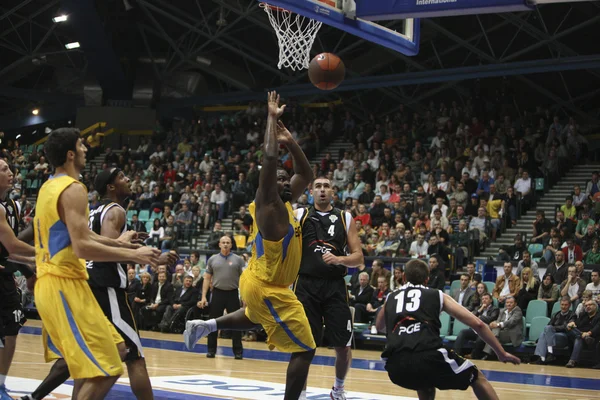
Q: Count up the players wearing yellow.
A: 2